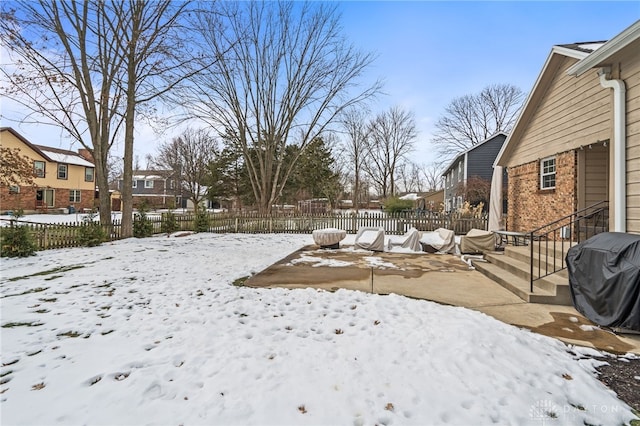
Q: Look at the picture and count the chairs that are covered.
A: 4